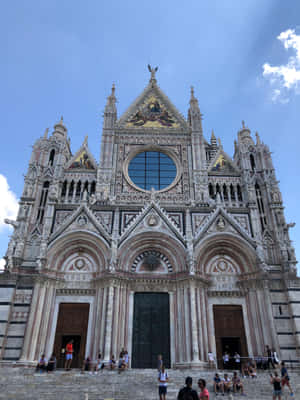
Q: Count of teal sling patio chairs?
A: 0